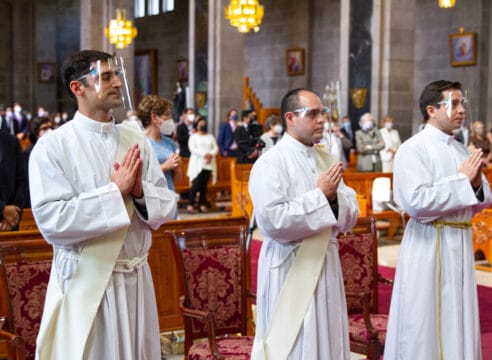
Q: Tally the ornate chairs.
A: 3